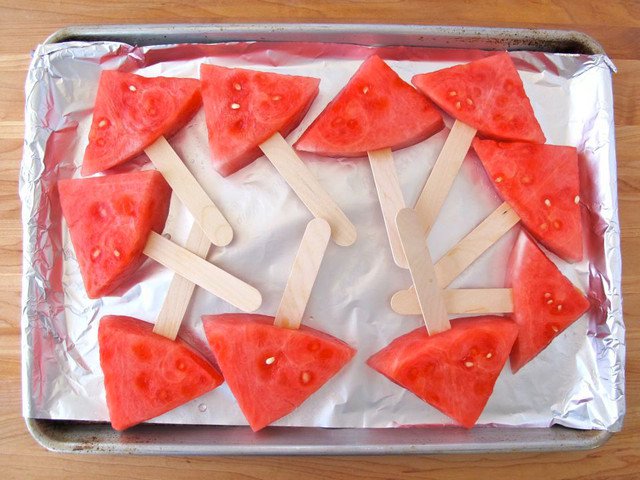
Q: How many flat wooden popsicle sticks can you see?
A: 10